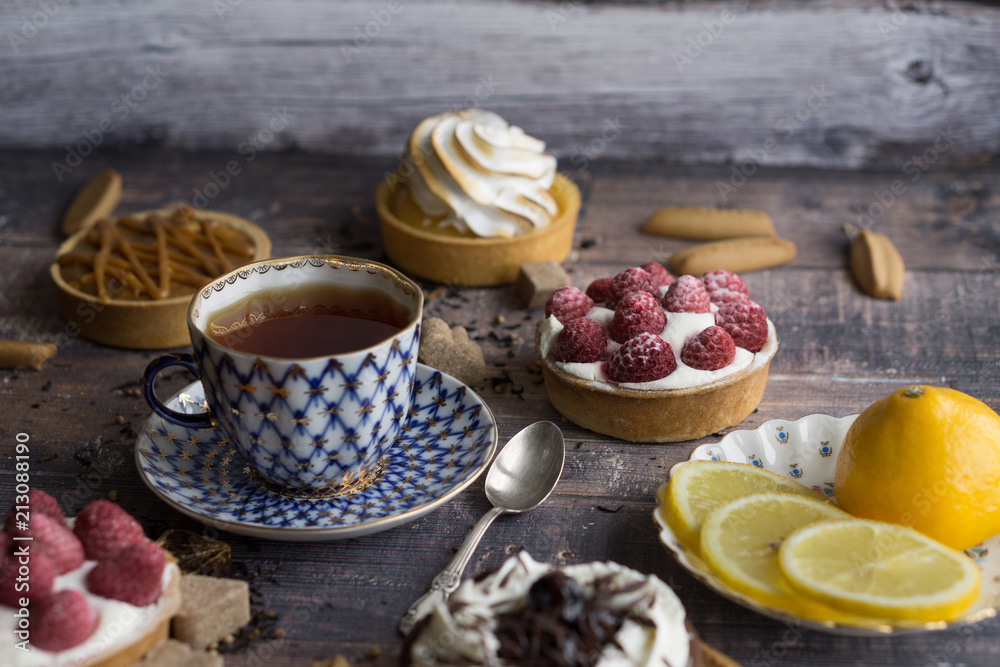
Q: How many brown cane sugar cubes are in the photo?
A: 4